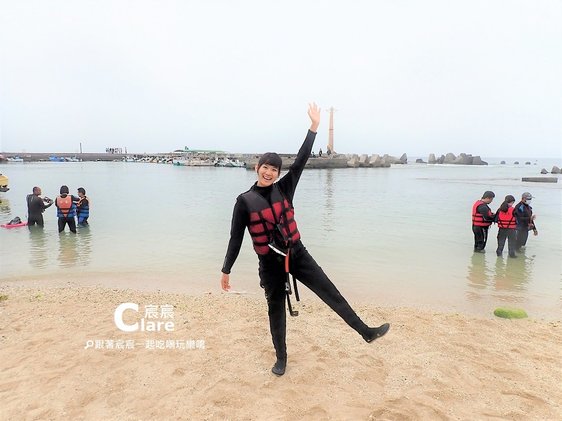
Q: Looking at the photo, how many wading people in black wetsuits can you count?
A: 6